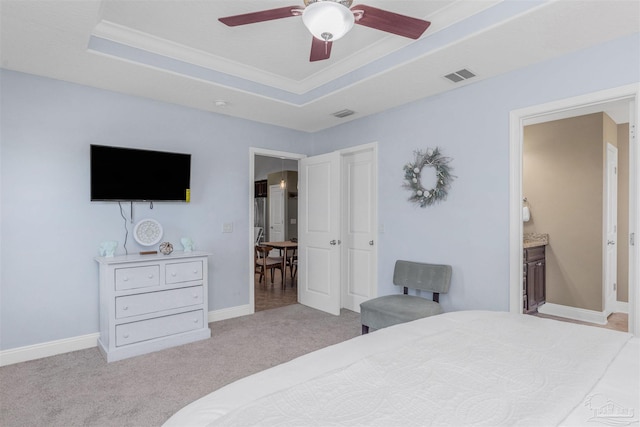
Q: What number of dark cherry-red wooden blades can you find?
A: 3